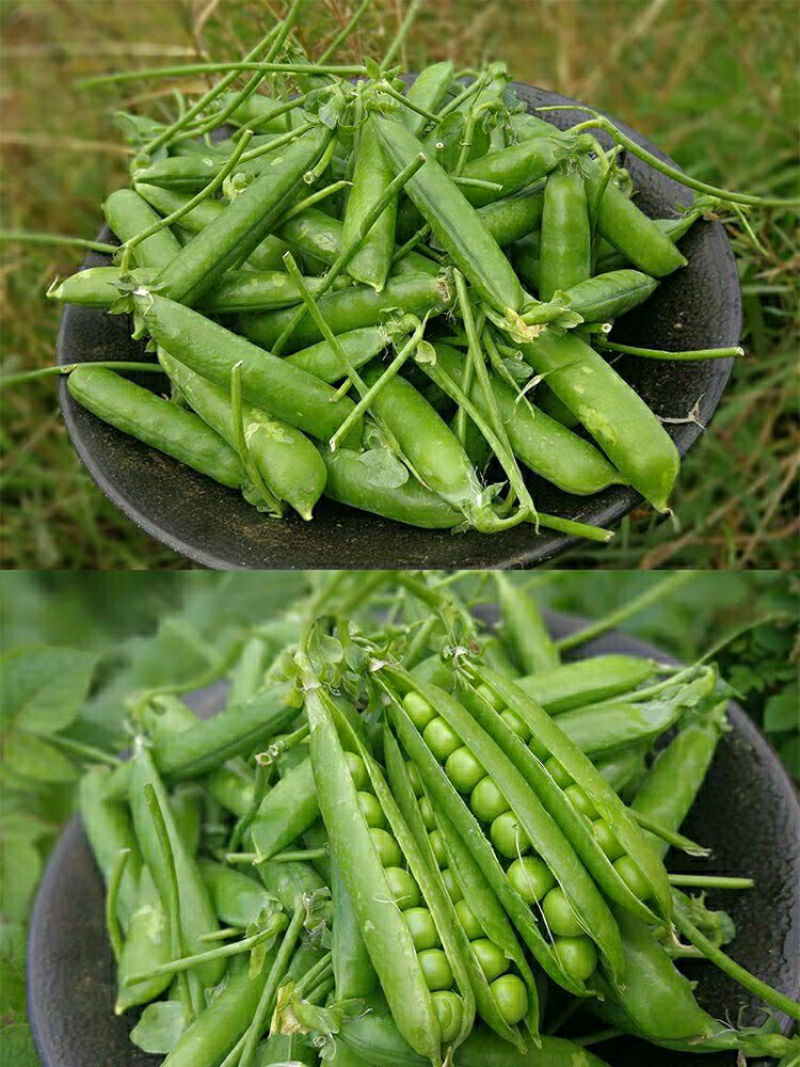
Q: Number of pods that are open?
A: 4